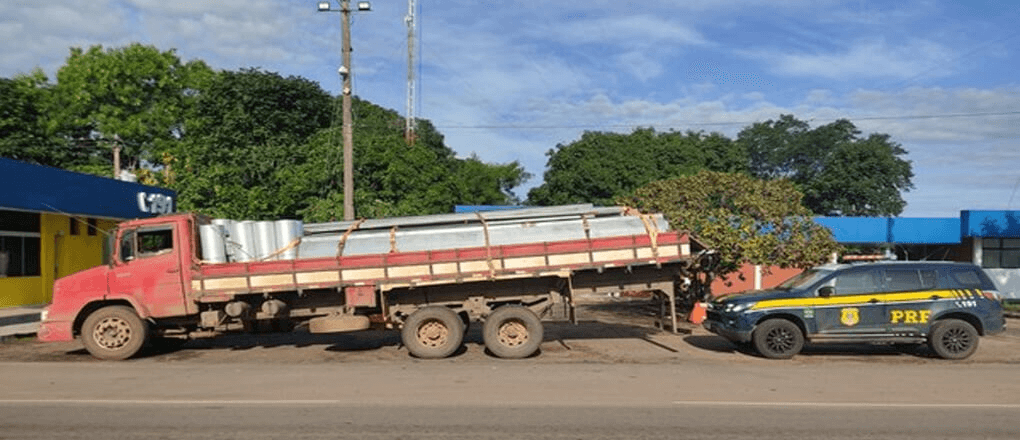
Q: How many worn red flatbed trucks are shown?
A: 1